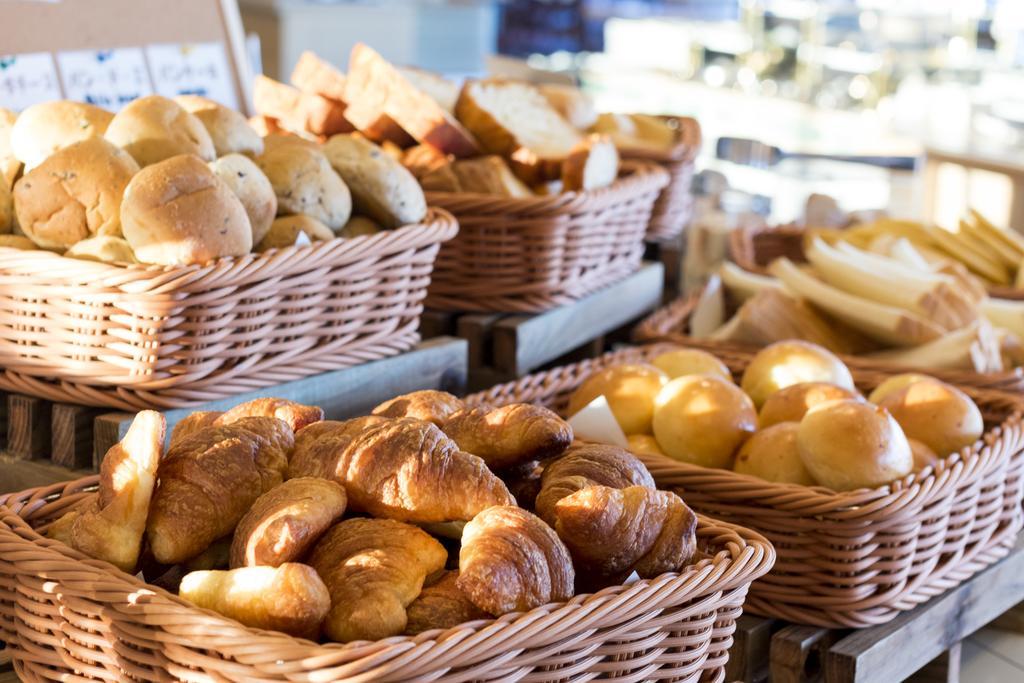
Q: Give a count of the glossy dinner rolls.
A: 11